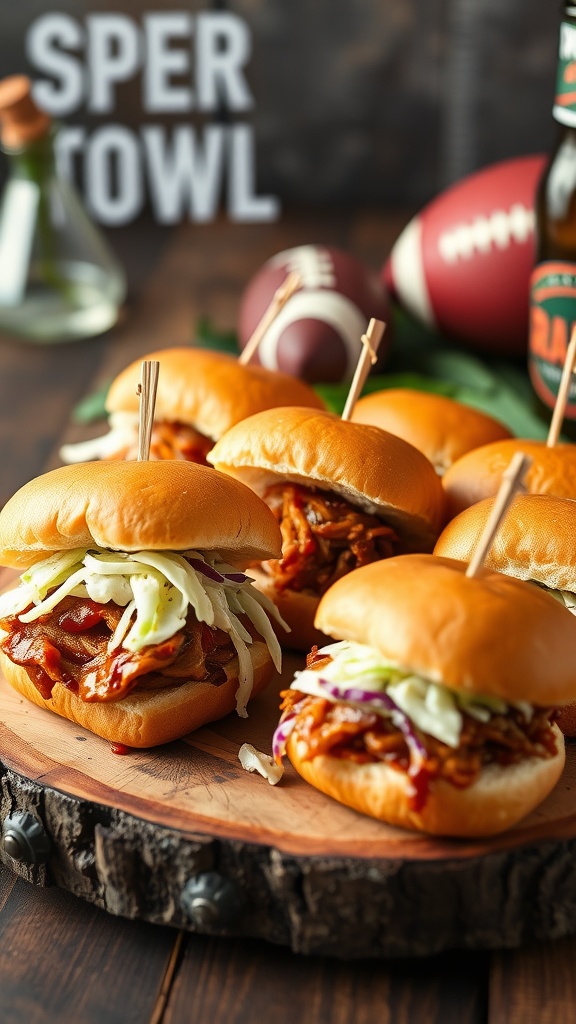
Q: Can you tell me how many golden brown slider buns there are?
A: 7